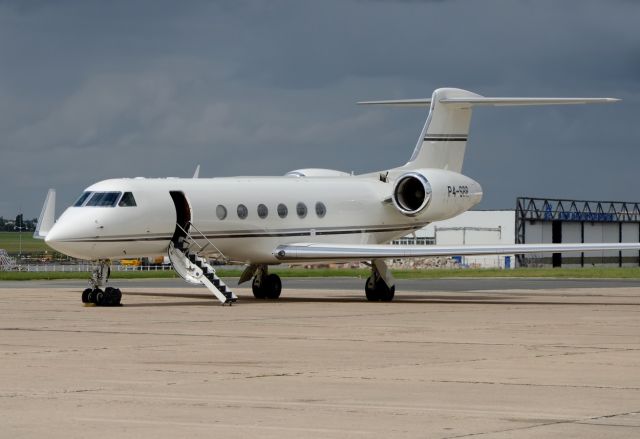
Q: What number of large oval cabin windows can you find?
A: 6